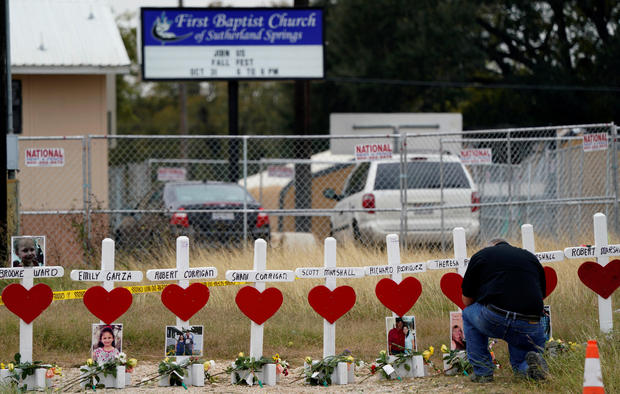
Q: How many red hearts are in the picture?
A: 9